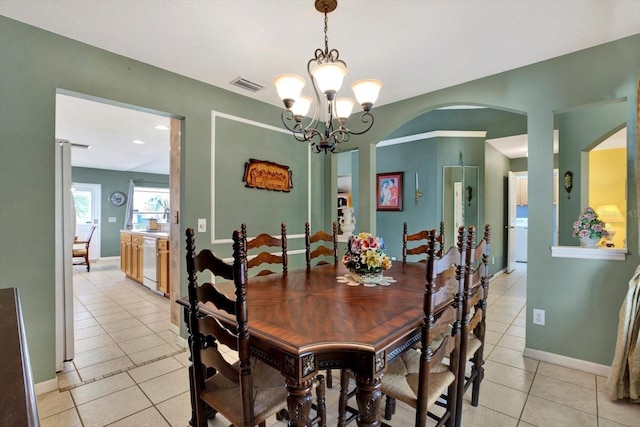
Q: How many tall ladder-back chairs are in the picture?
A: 6